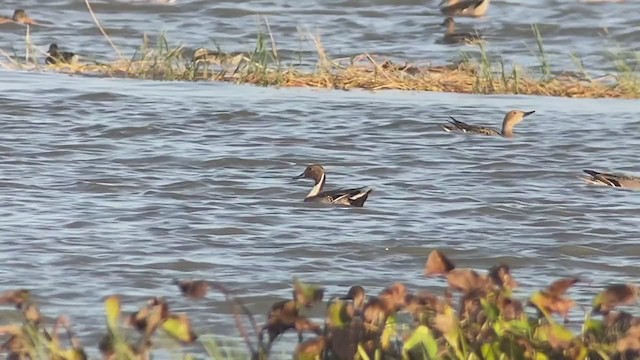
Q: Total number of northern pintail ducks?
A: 3